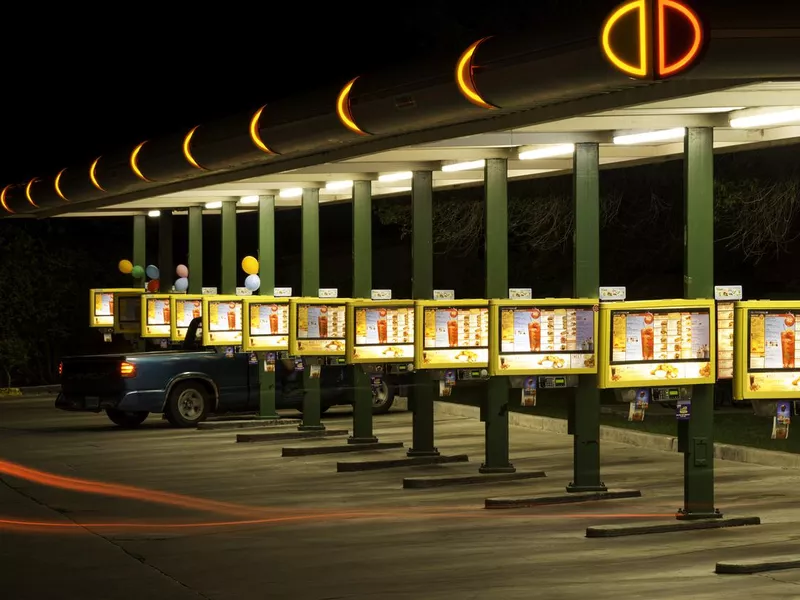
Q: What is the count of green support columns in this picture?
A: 11